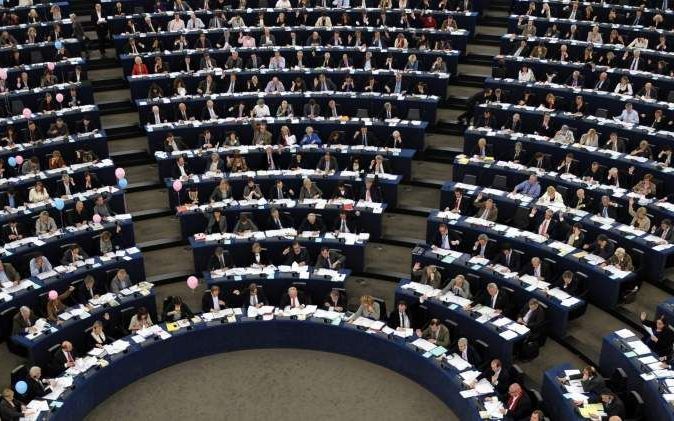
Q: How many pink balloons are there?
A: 10